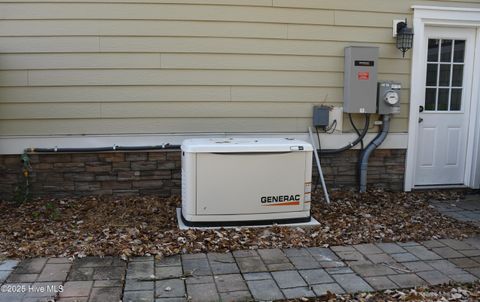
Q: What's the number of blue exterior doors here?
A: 0